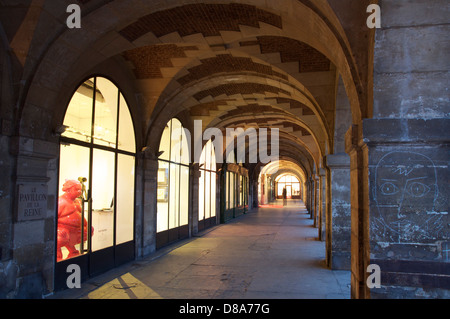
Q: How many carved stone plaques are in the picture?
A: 1